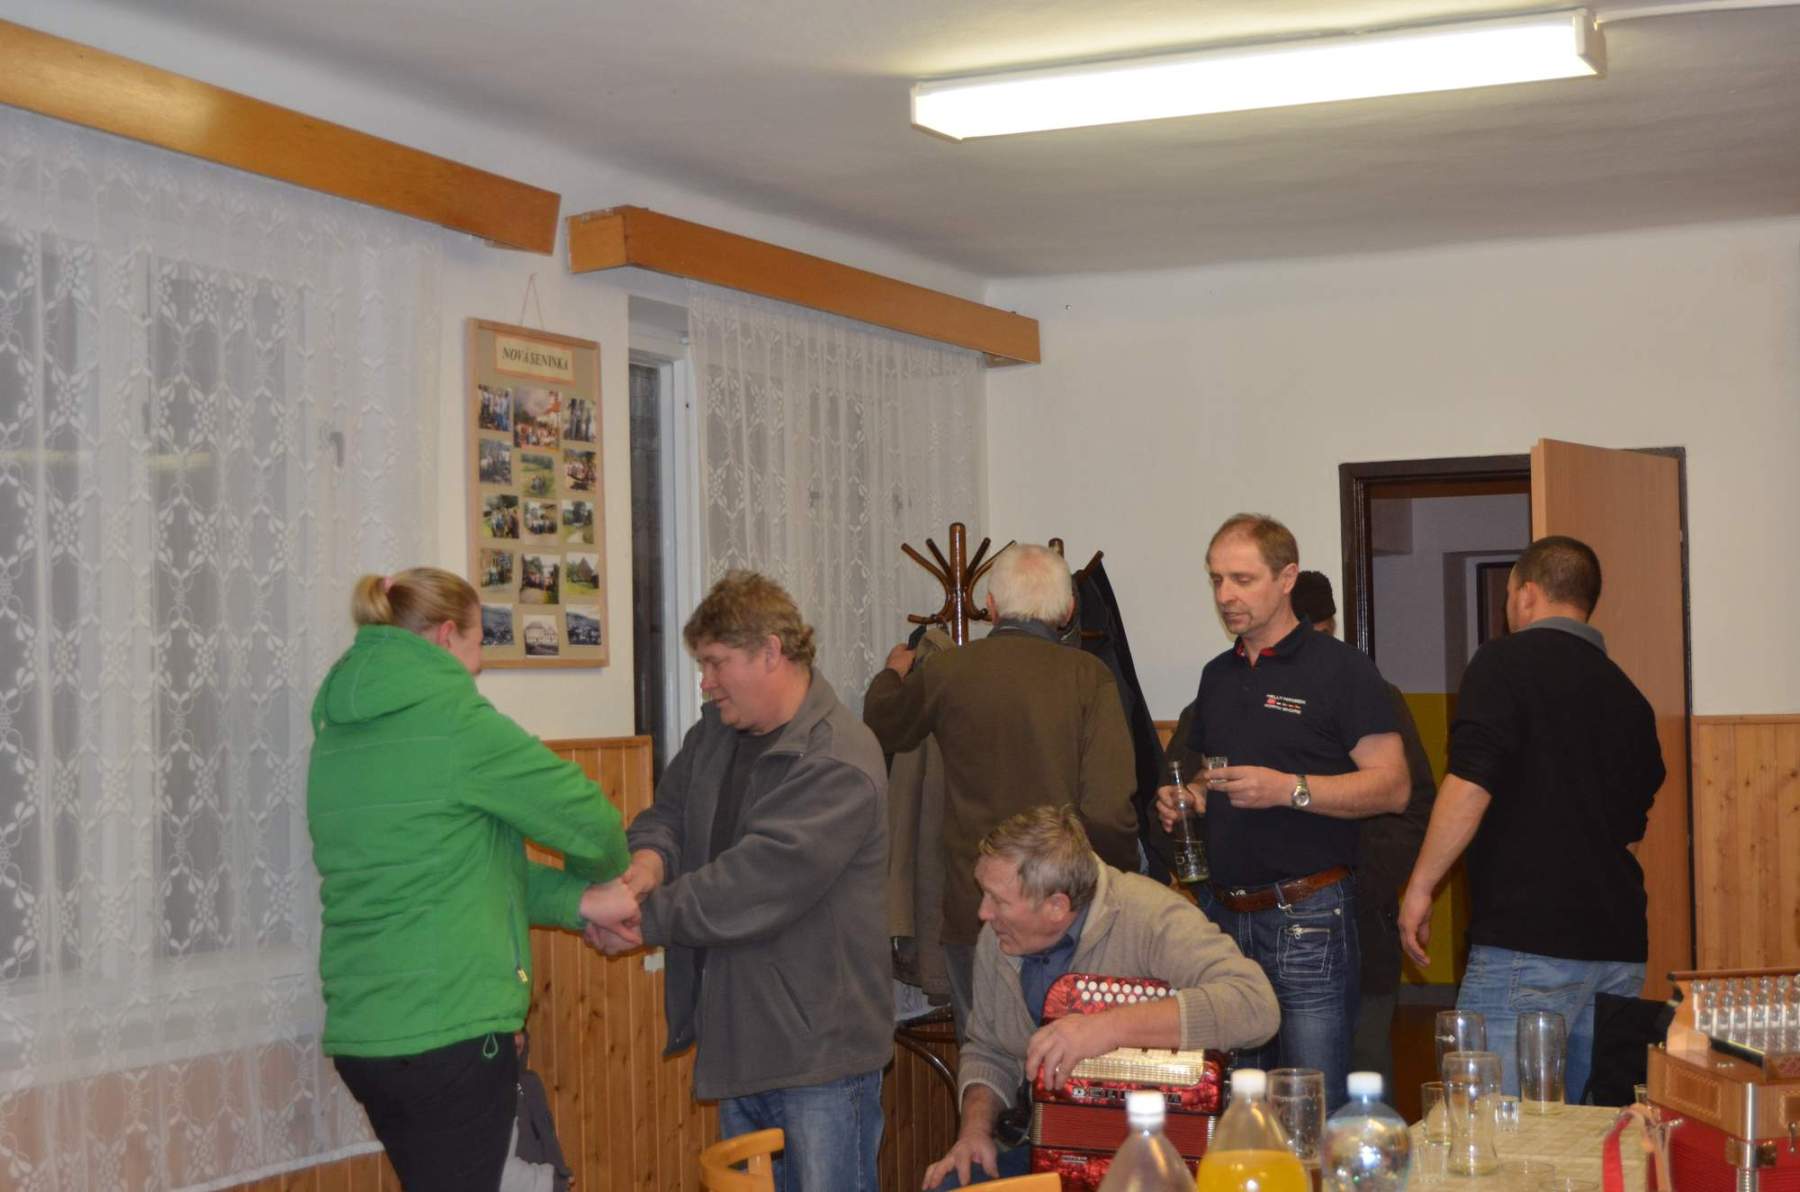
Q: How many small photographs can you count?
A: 15